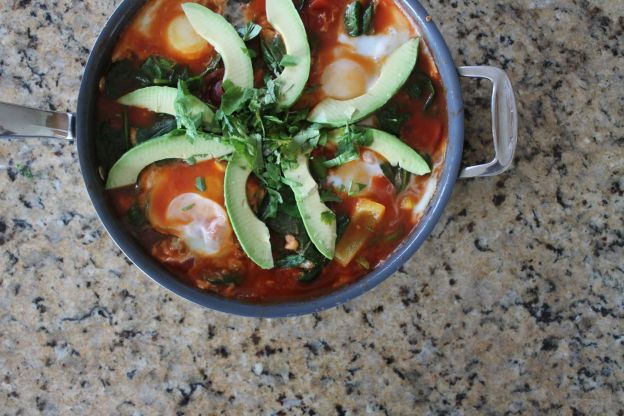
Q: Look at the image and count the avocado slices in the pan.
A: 8